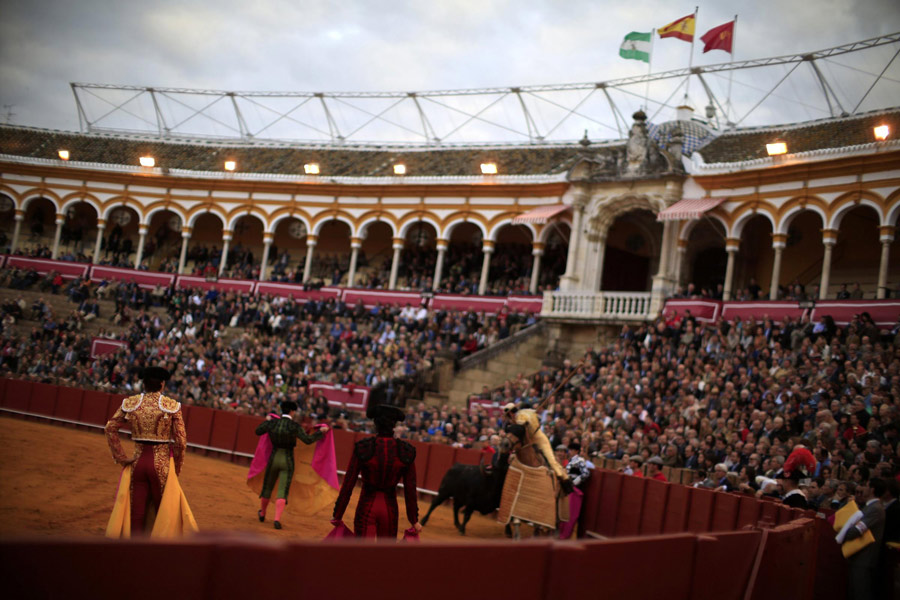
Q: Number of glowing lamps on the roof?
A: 8